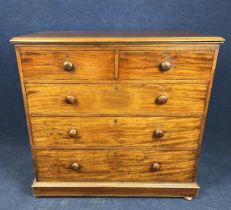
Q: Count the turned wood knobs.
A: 8